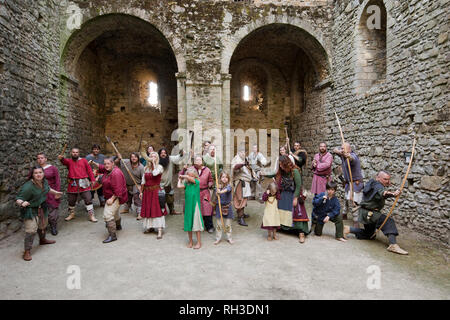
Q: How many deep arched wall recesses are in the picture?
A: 2